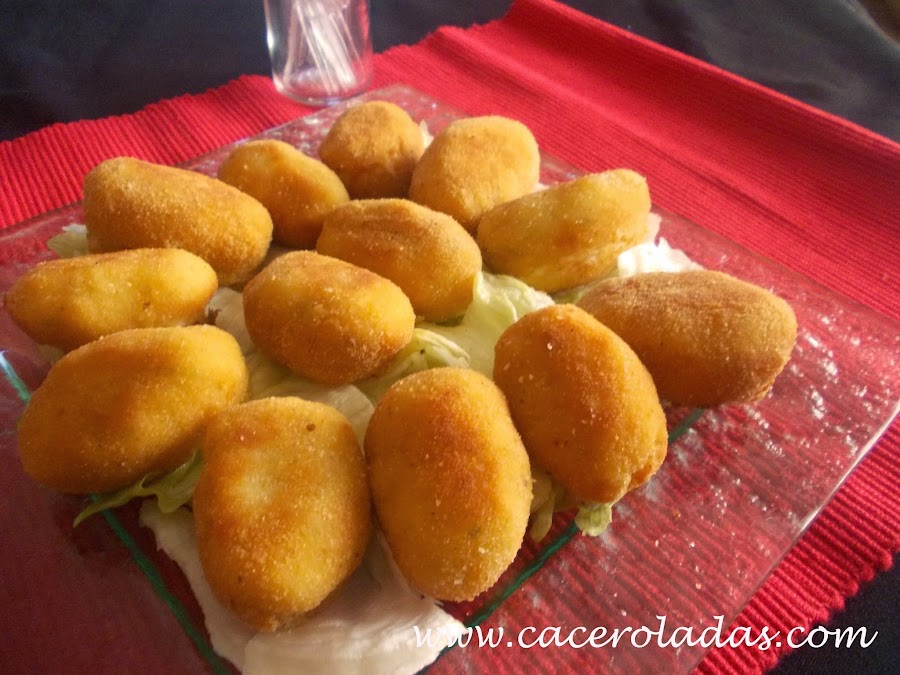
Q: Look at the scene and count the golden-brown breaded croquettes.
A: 13